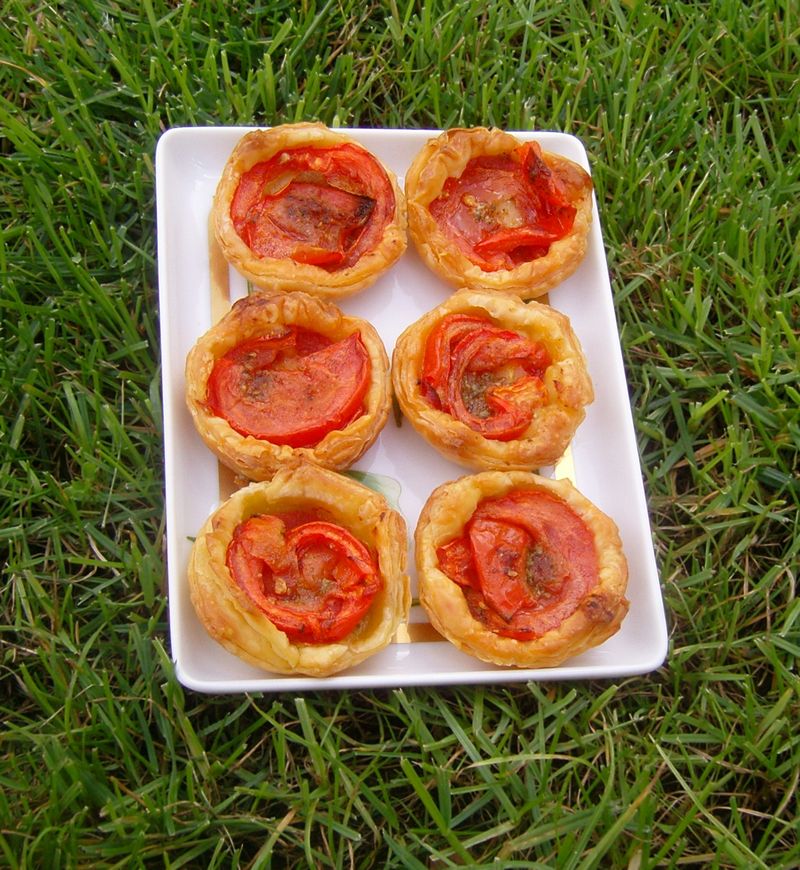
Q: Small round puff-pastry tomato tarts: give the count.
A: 6